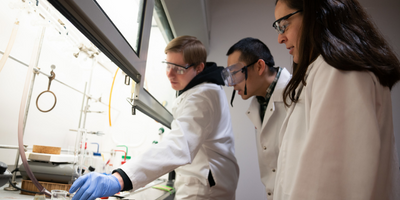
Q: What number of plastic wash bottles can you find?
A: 3